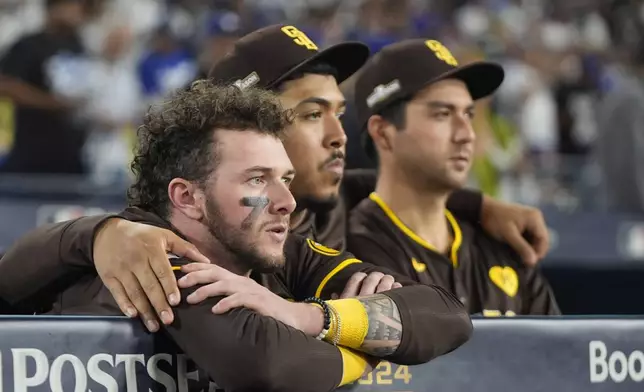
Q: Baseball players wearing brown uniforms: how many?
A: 3